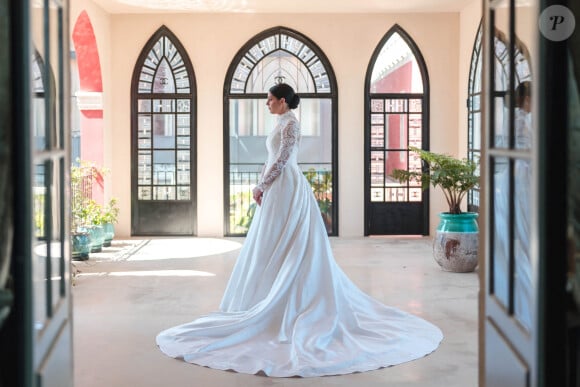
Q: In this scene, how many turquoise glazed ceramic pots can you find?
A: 4